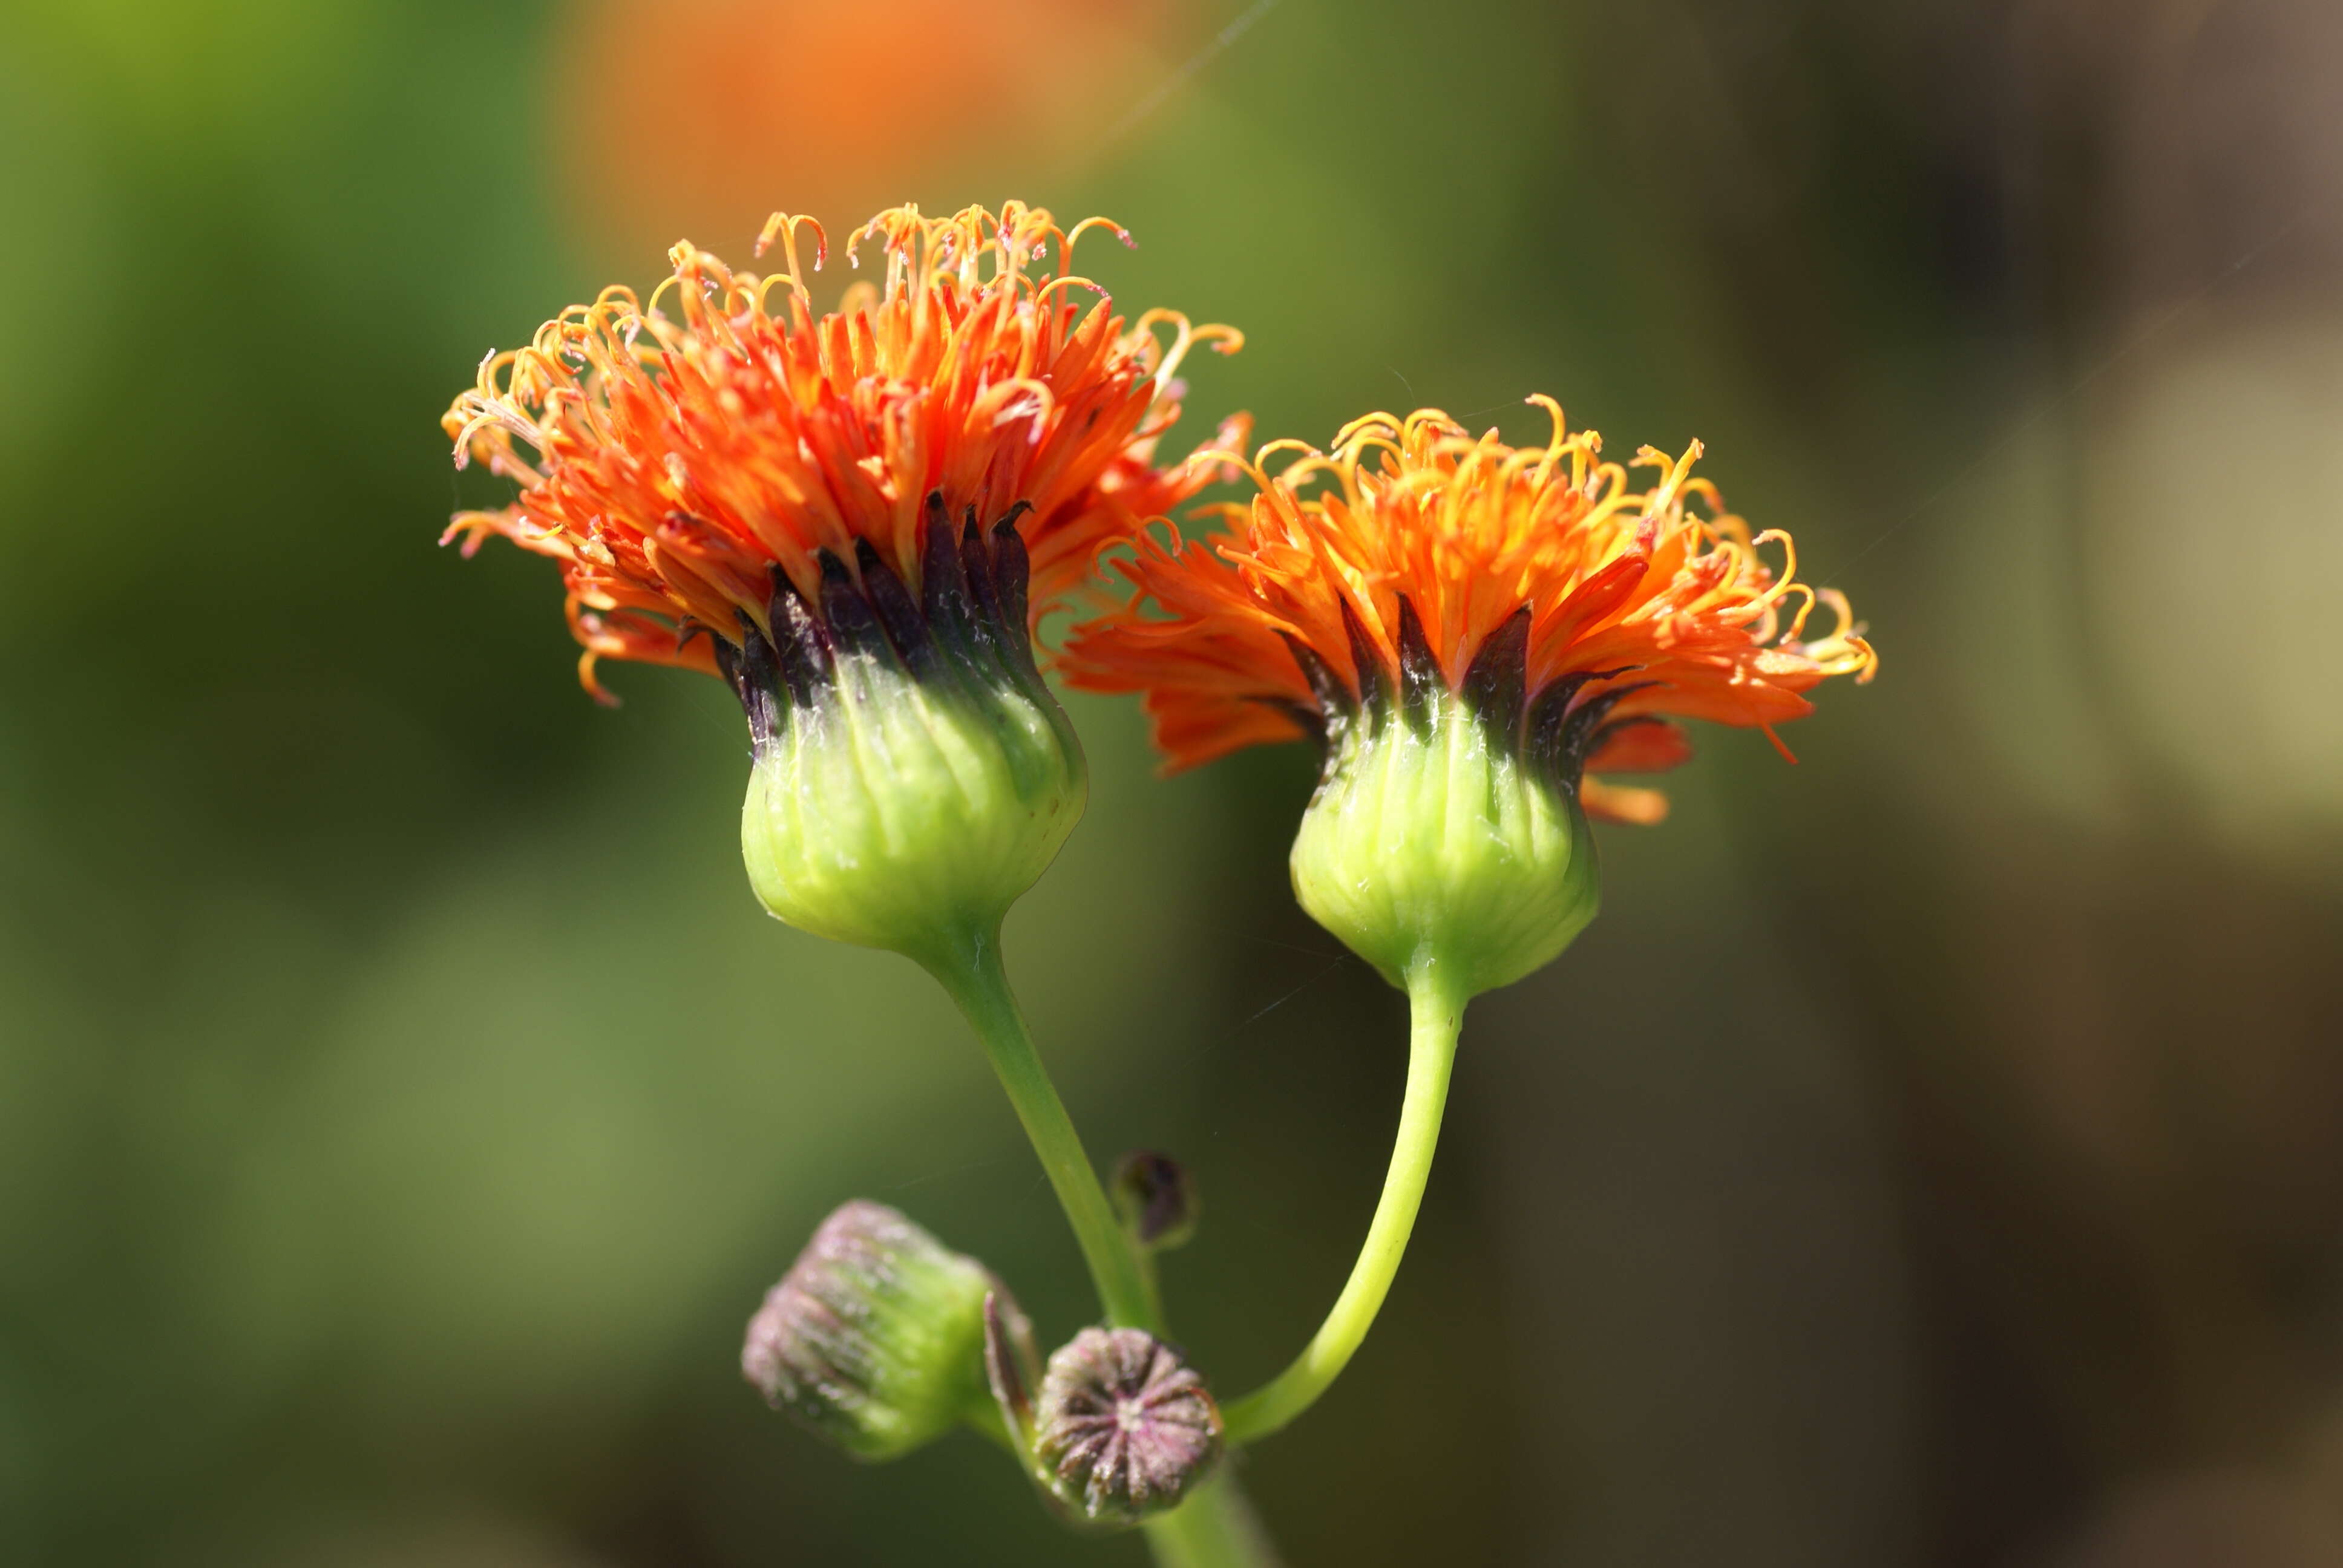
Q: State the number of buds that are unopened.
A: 3